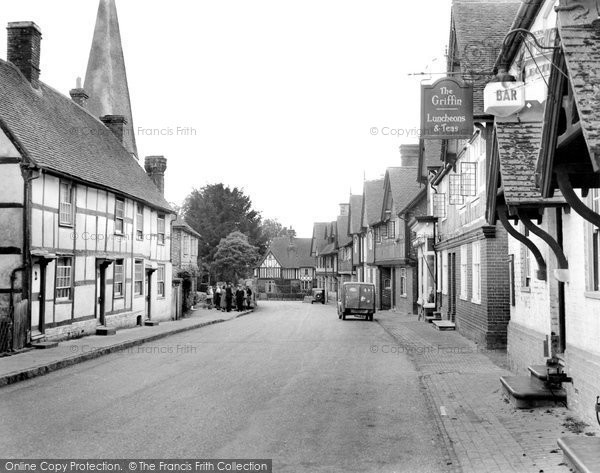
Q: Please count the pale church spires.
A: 1